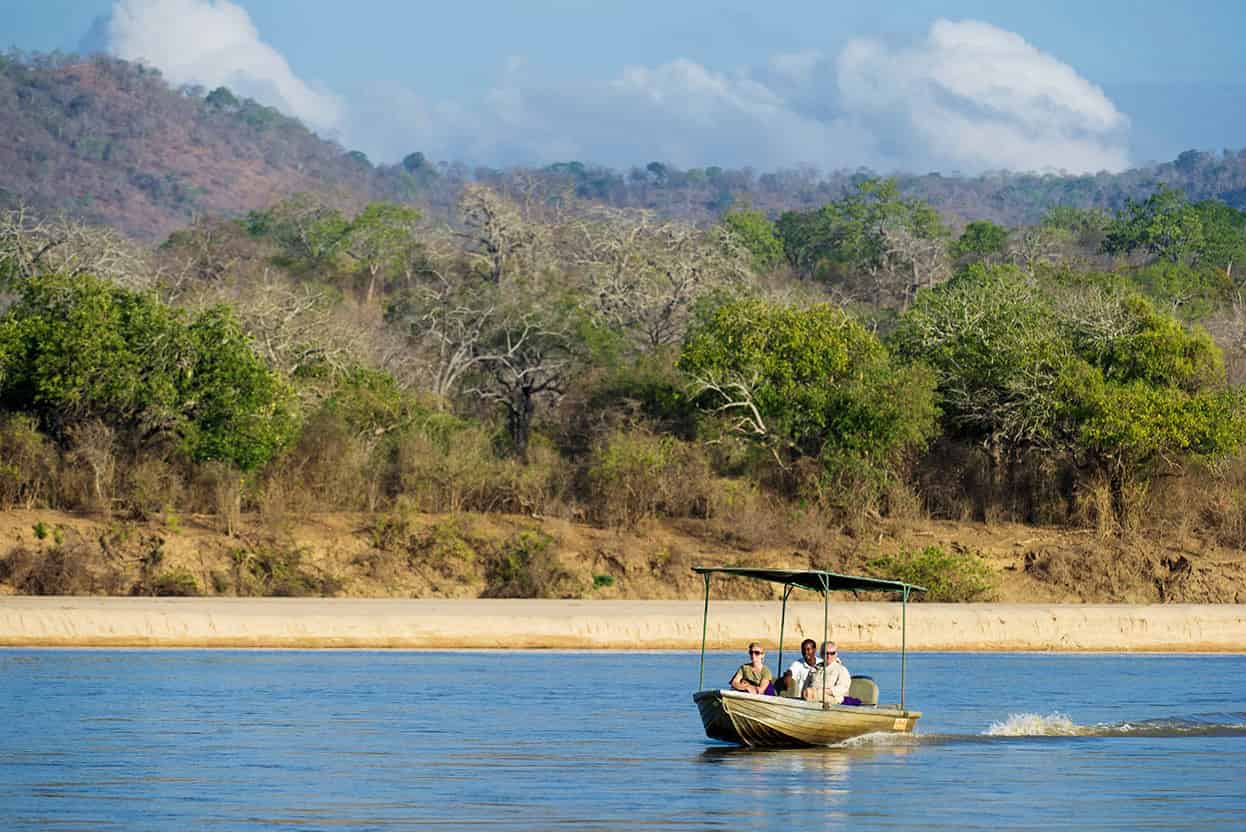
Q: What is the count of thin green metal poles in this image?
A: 4